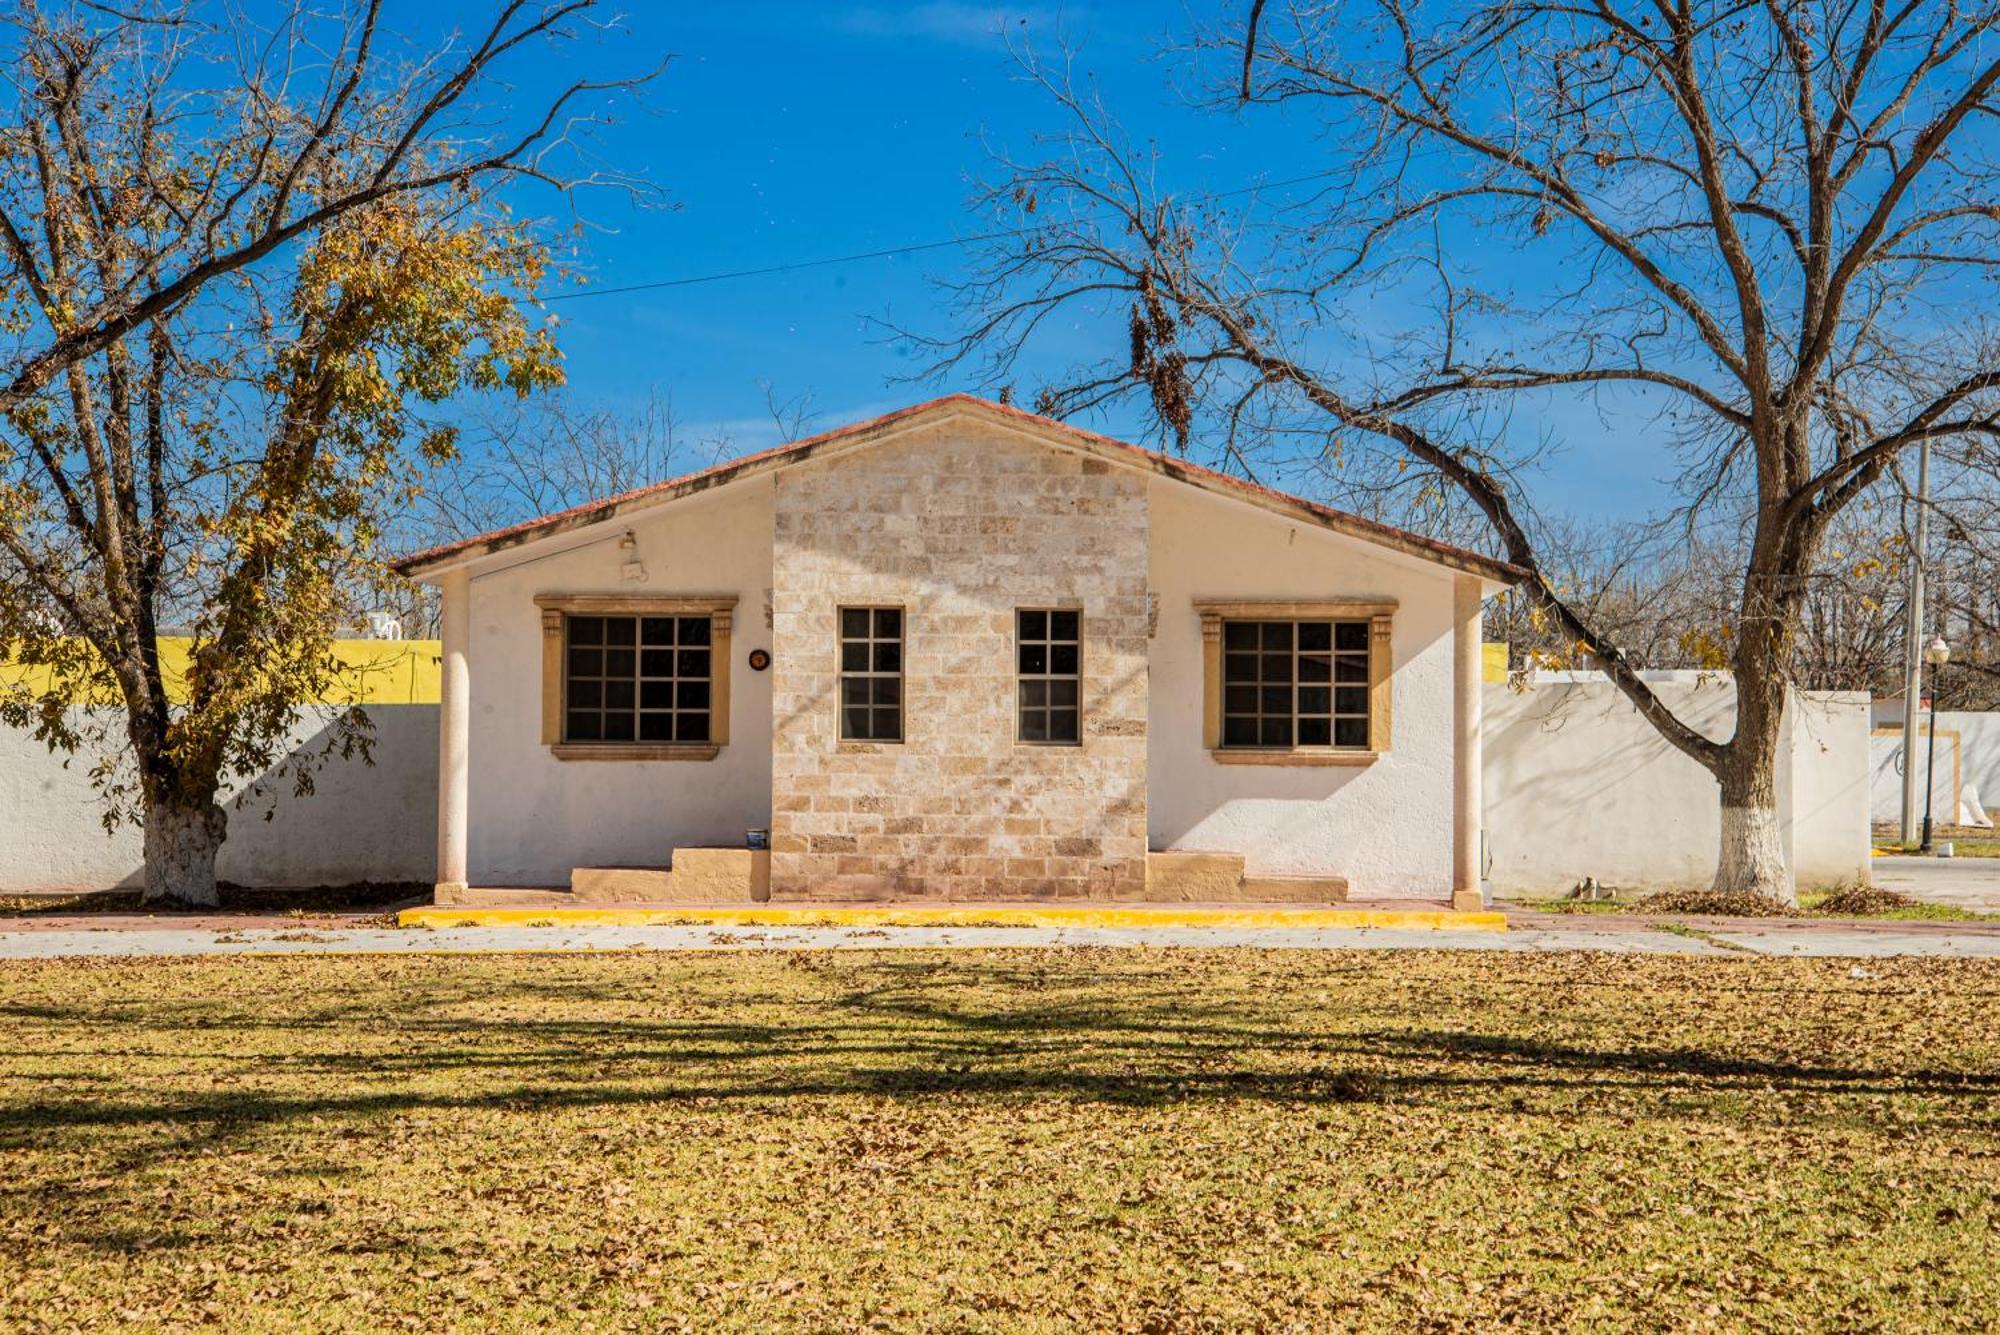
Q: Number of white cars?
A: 0